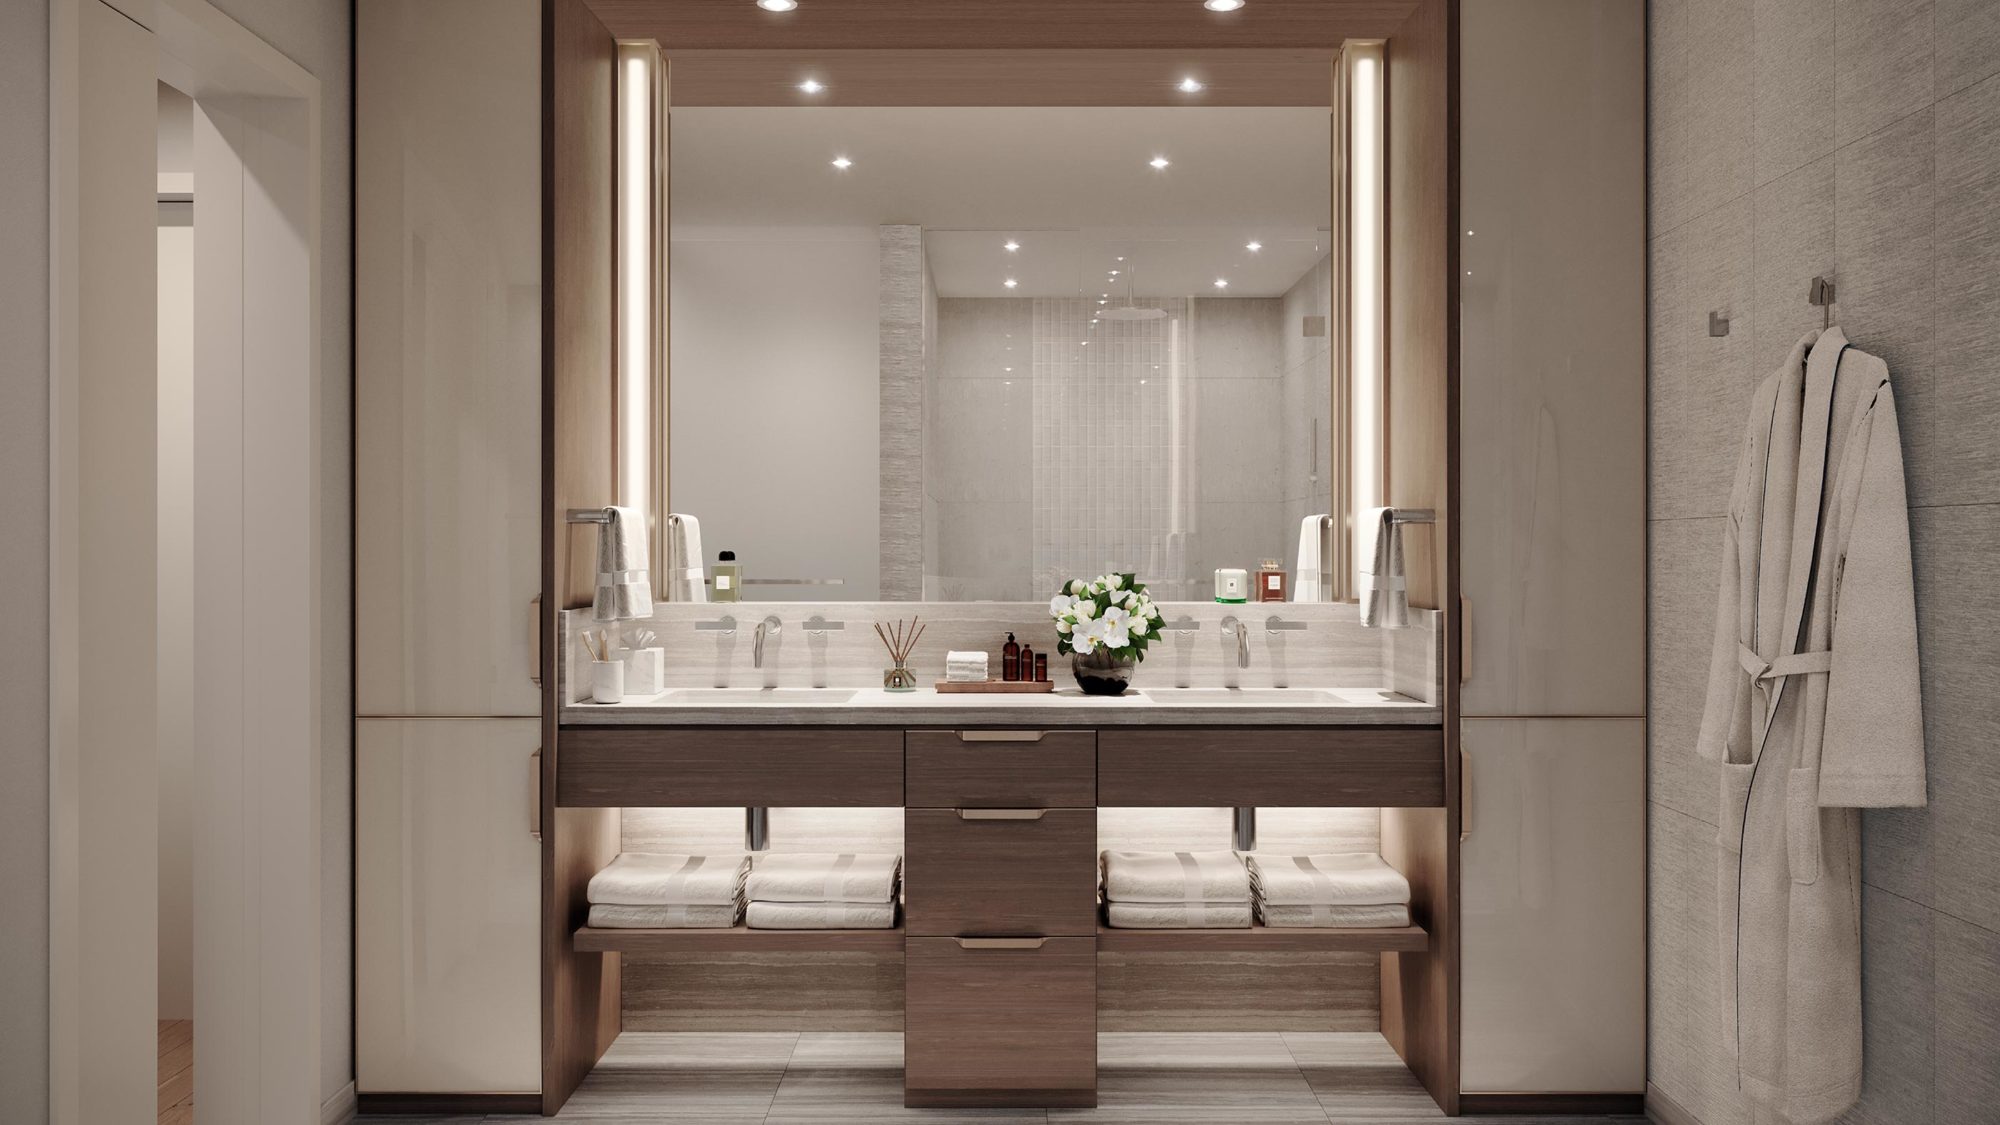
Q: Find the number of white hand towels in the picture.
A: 2